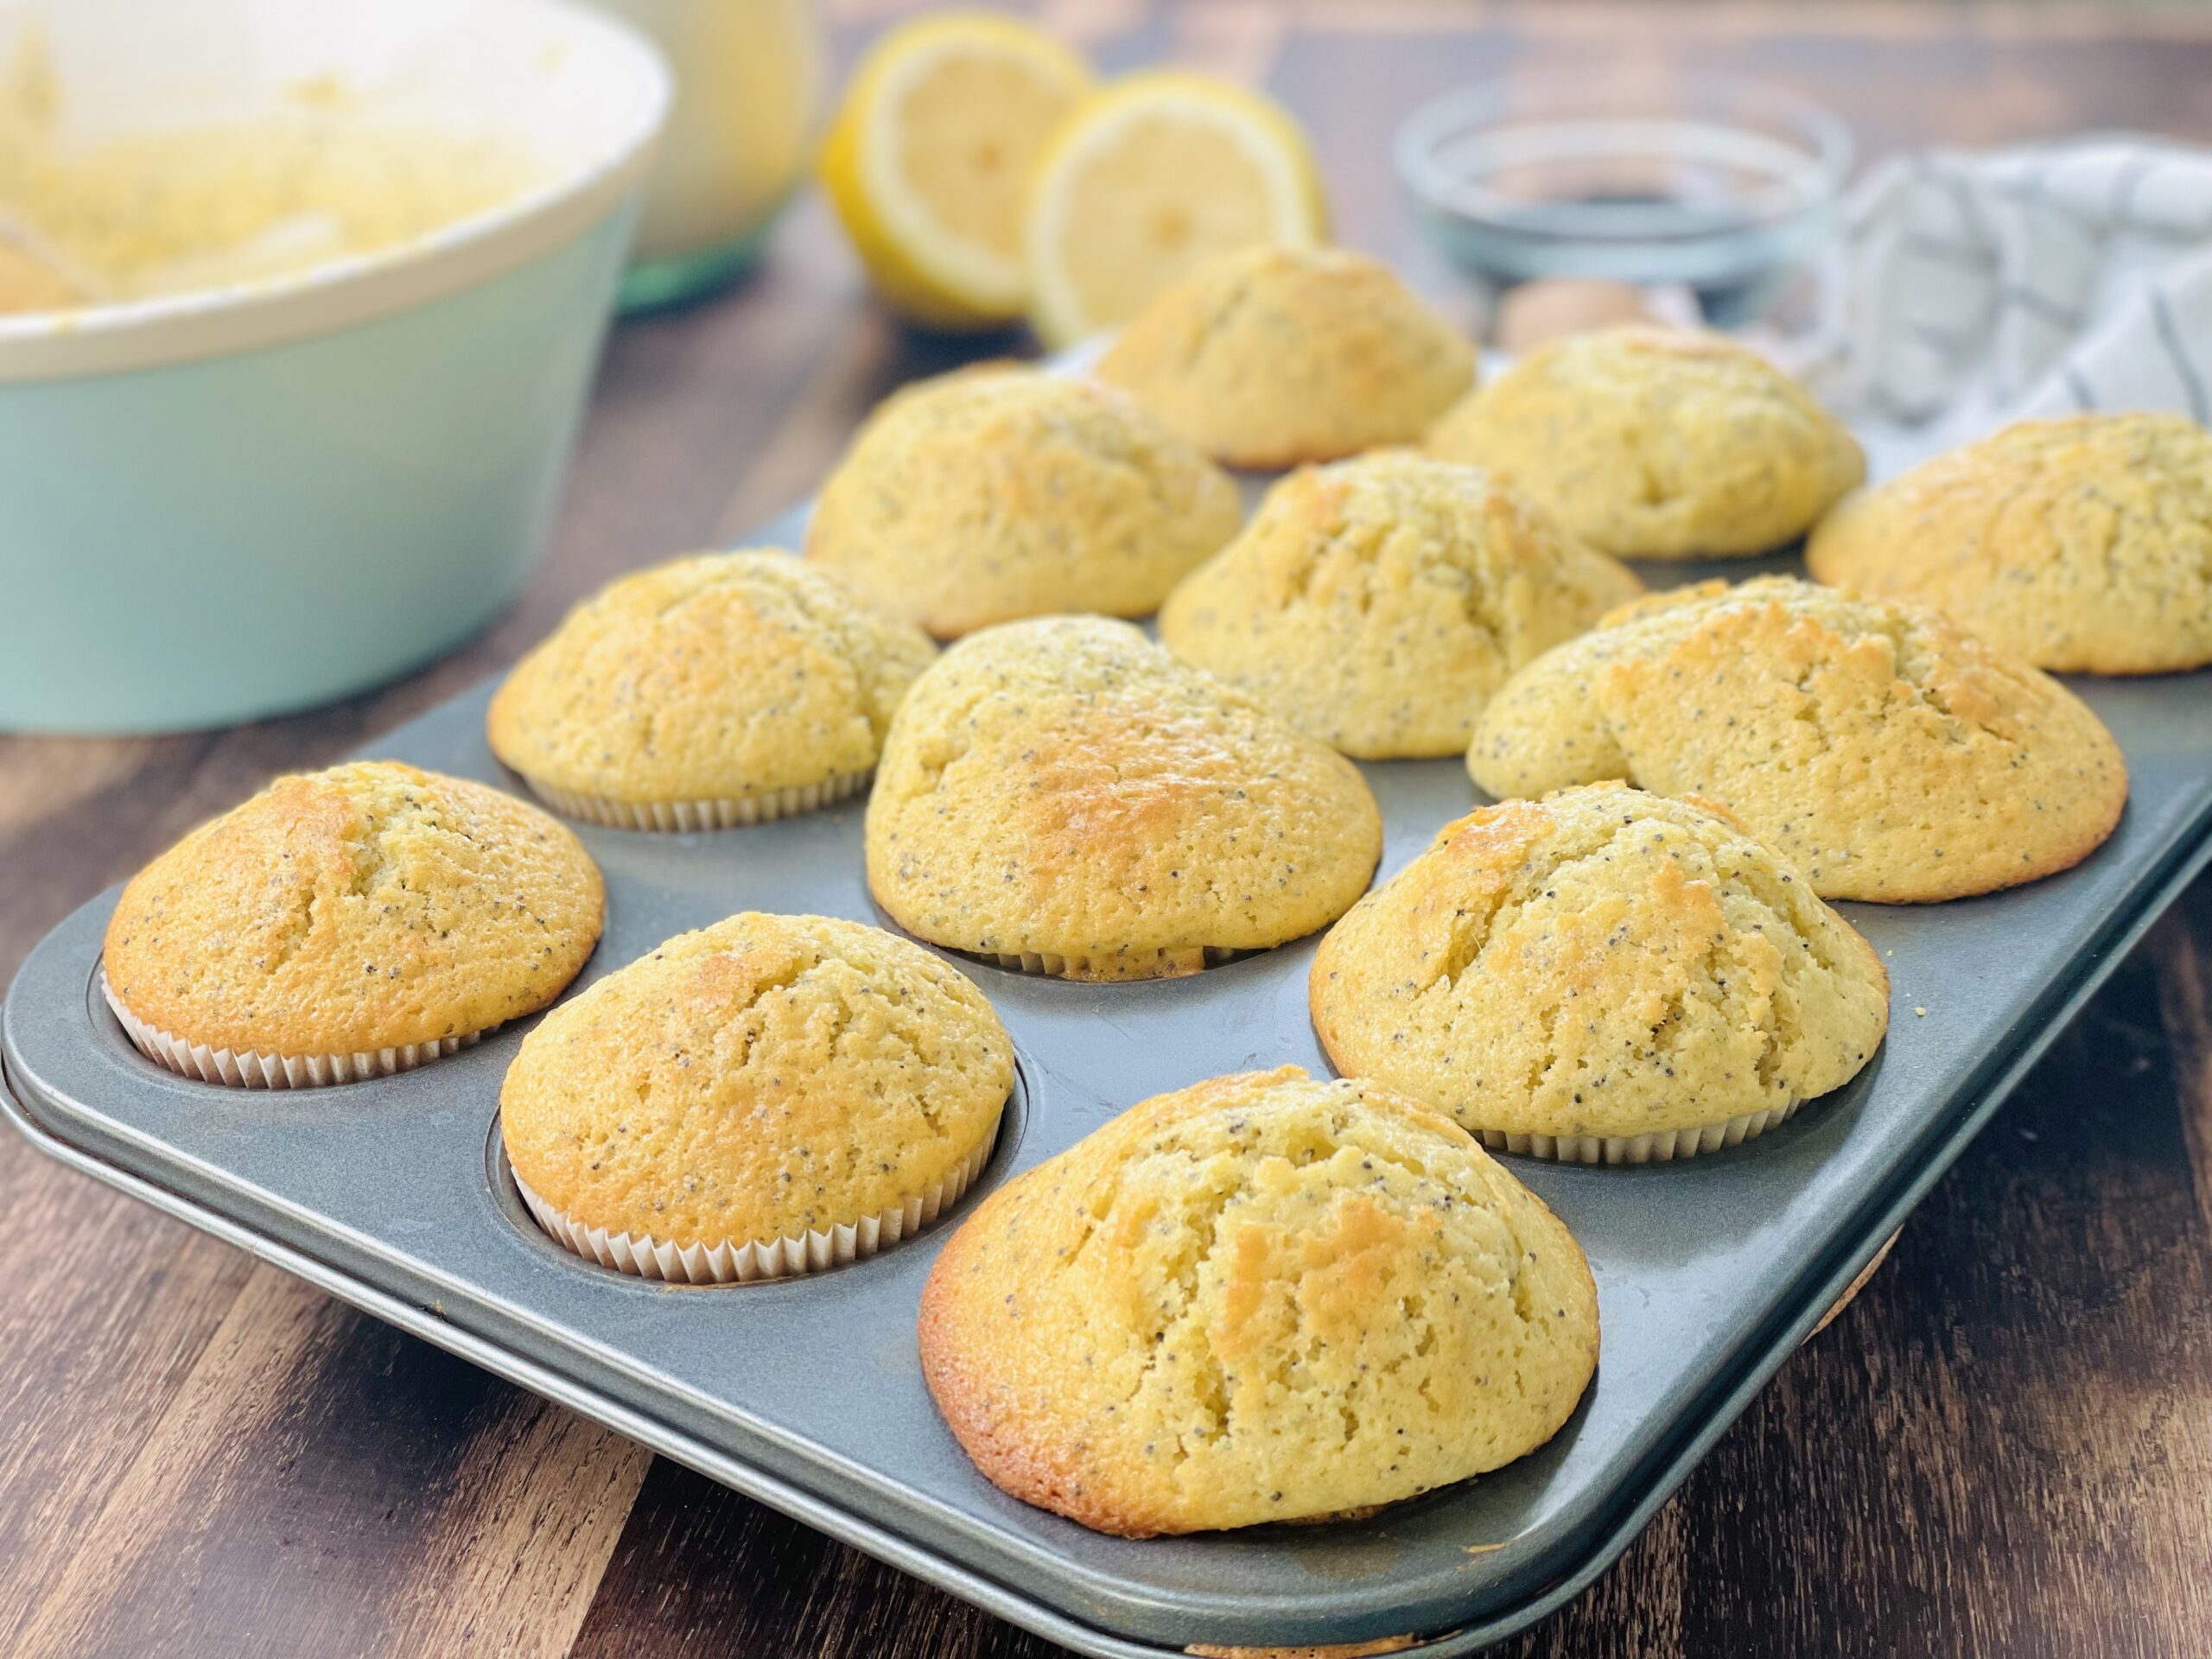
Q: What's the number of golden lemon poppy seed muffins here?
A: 12